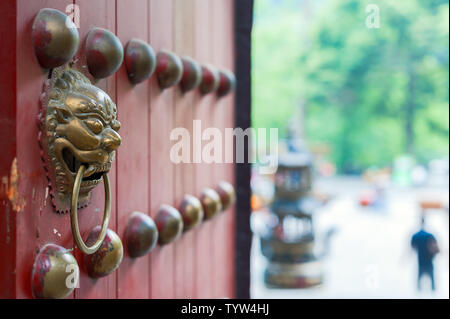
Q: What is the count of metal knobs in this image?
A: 14